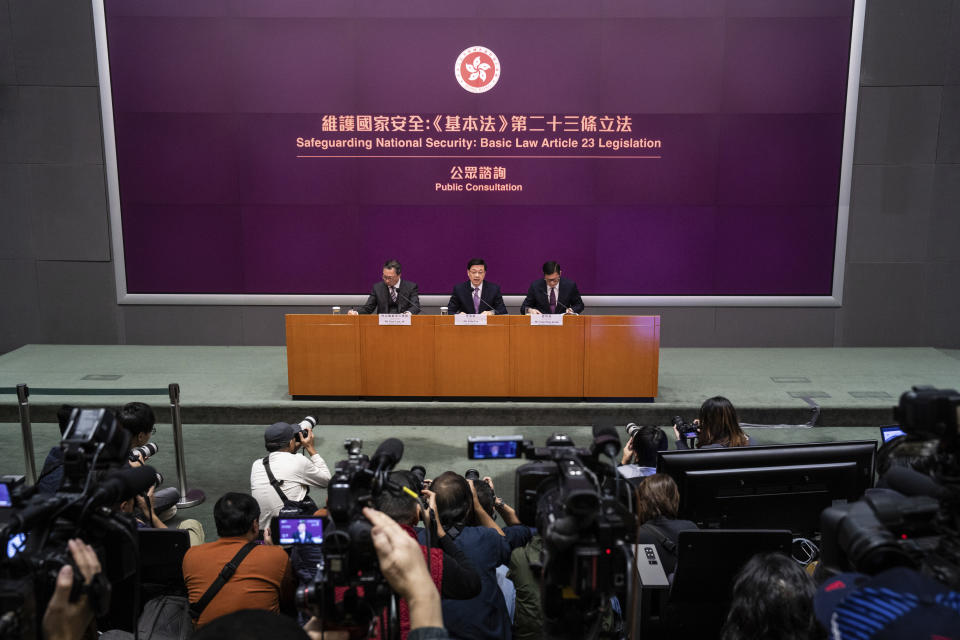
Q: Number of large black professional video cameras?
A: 4